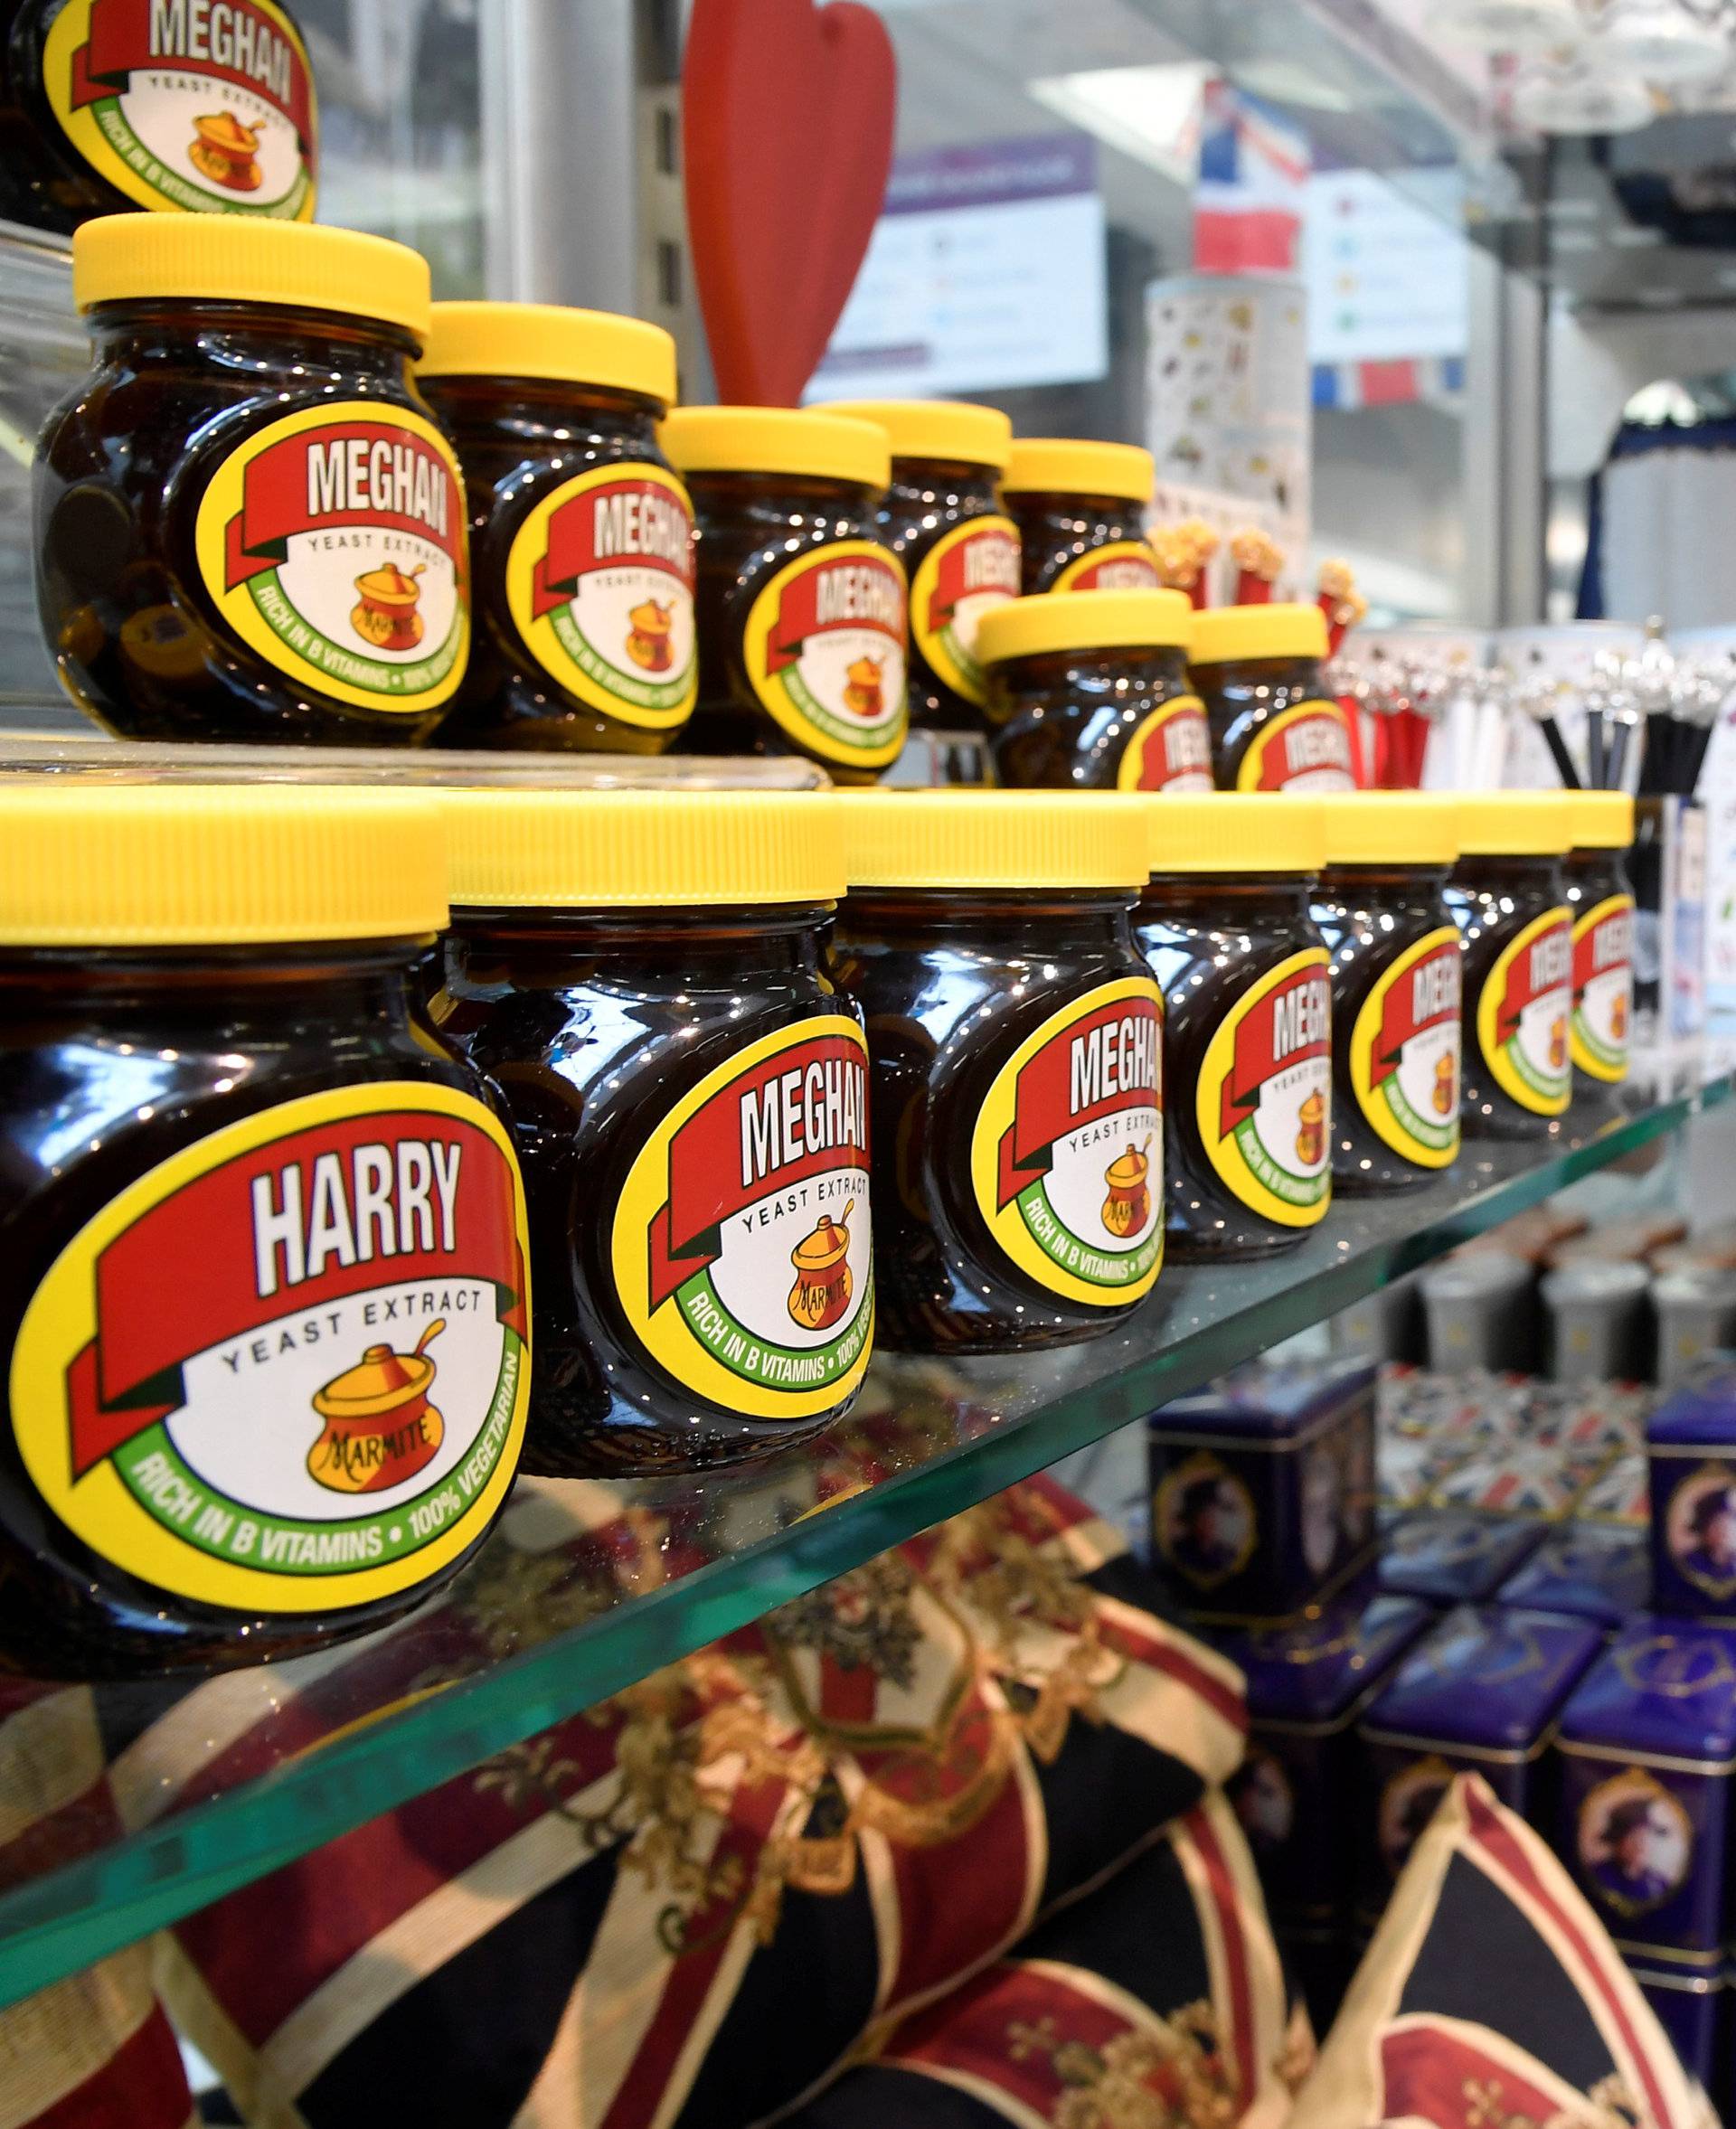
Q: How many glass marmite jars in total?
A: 15